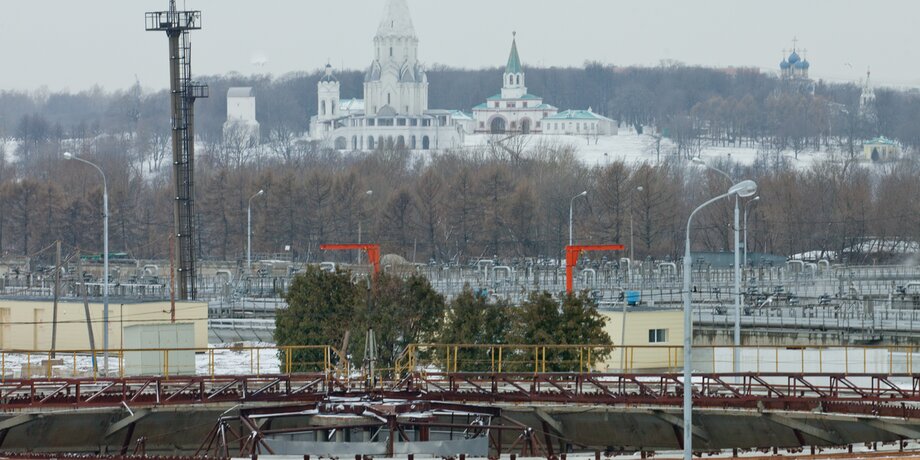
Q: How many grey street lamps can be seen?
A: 8